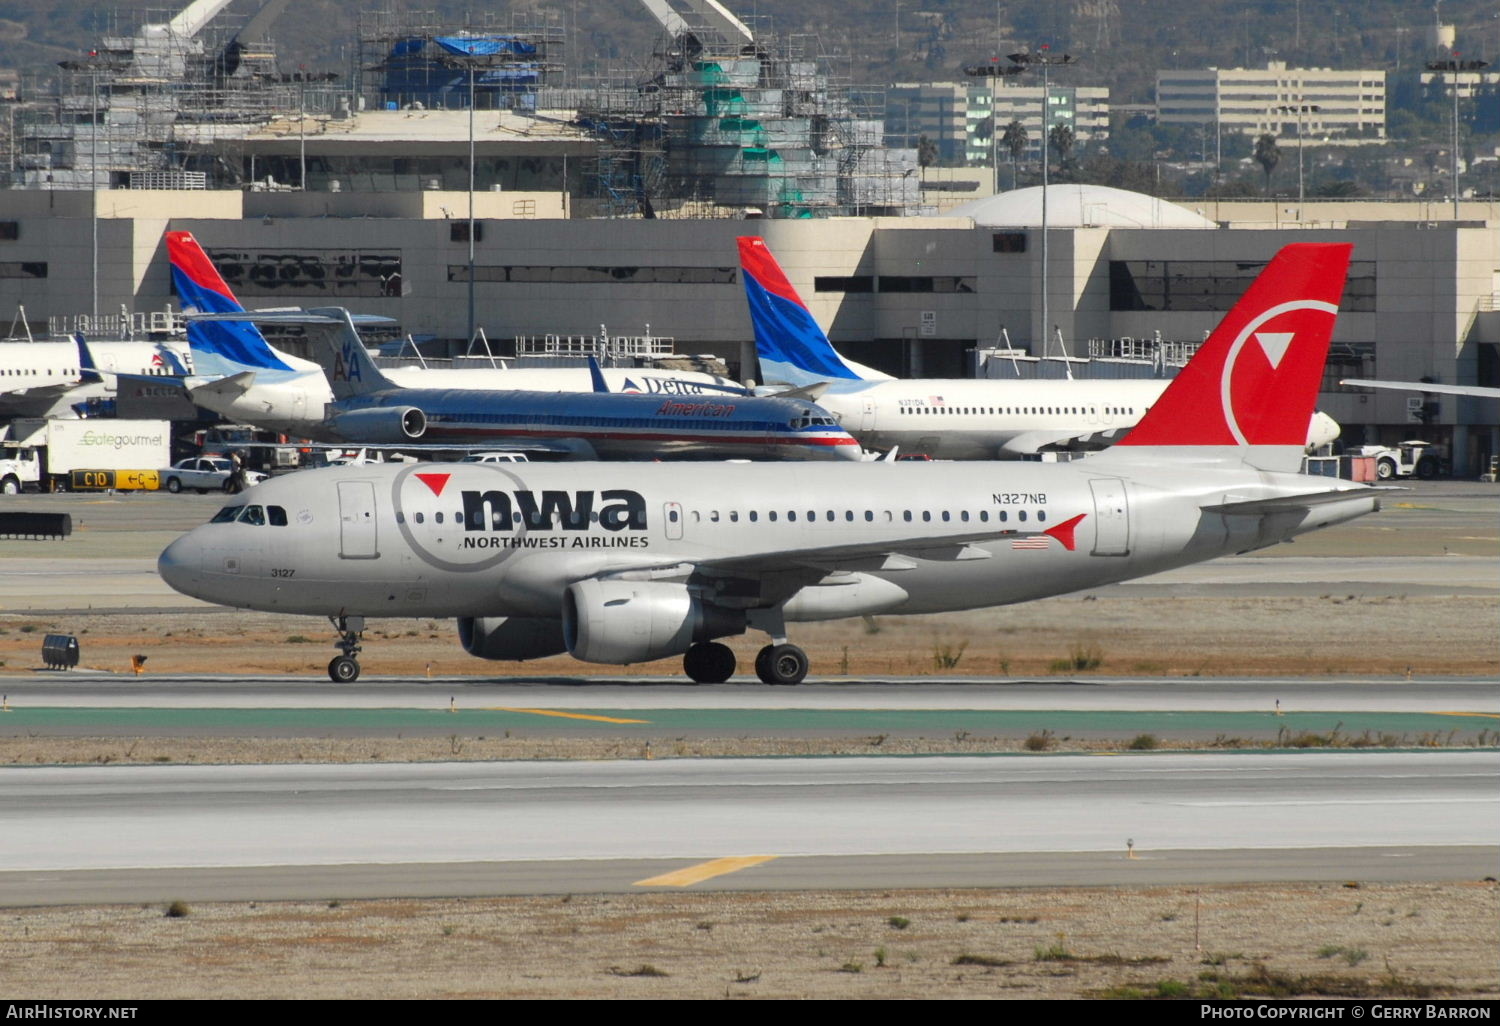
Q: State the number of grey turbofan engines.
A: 3